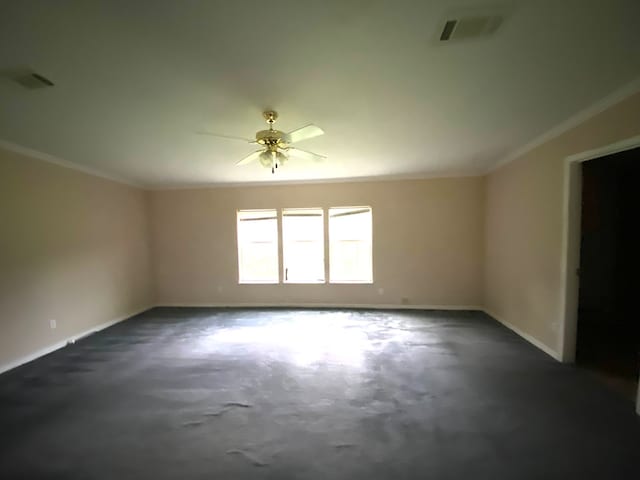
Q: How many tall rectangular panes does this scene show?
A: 3